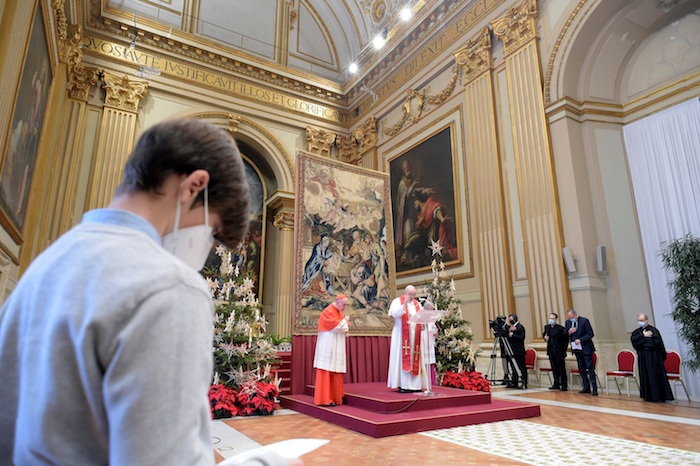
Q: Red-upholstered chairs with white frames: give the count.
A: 5